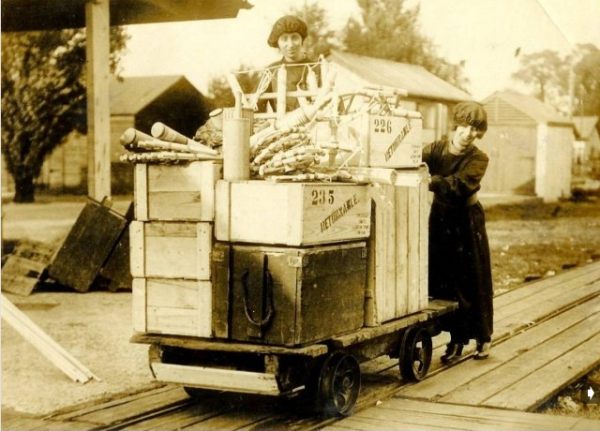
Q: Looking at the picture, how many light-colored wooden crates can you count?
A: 6